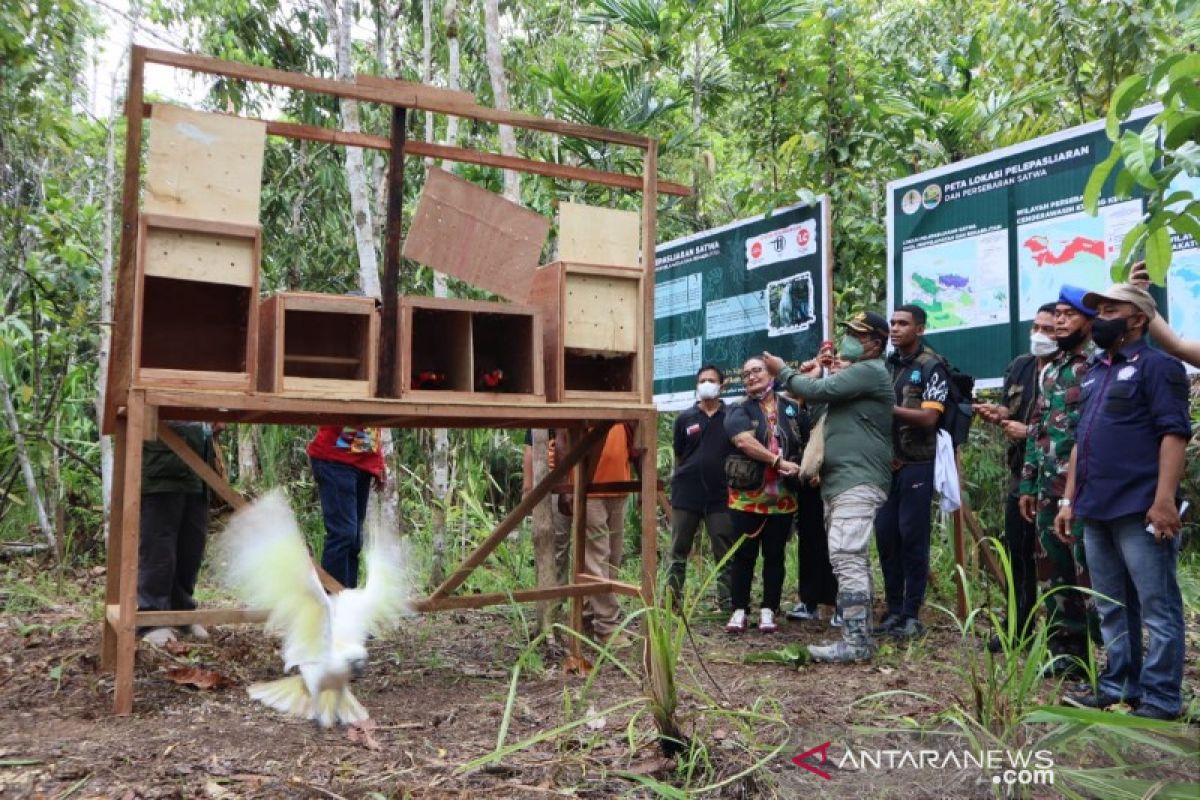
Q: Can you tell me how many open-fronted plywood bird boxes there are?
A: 4